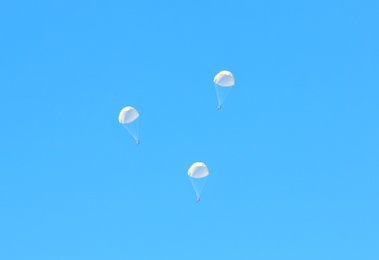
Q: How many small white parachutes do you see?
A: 3